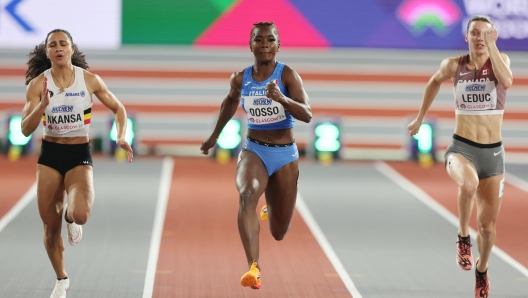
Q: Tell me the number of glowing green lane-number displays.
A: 5